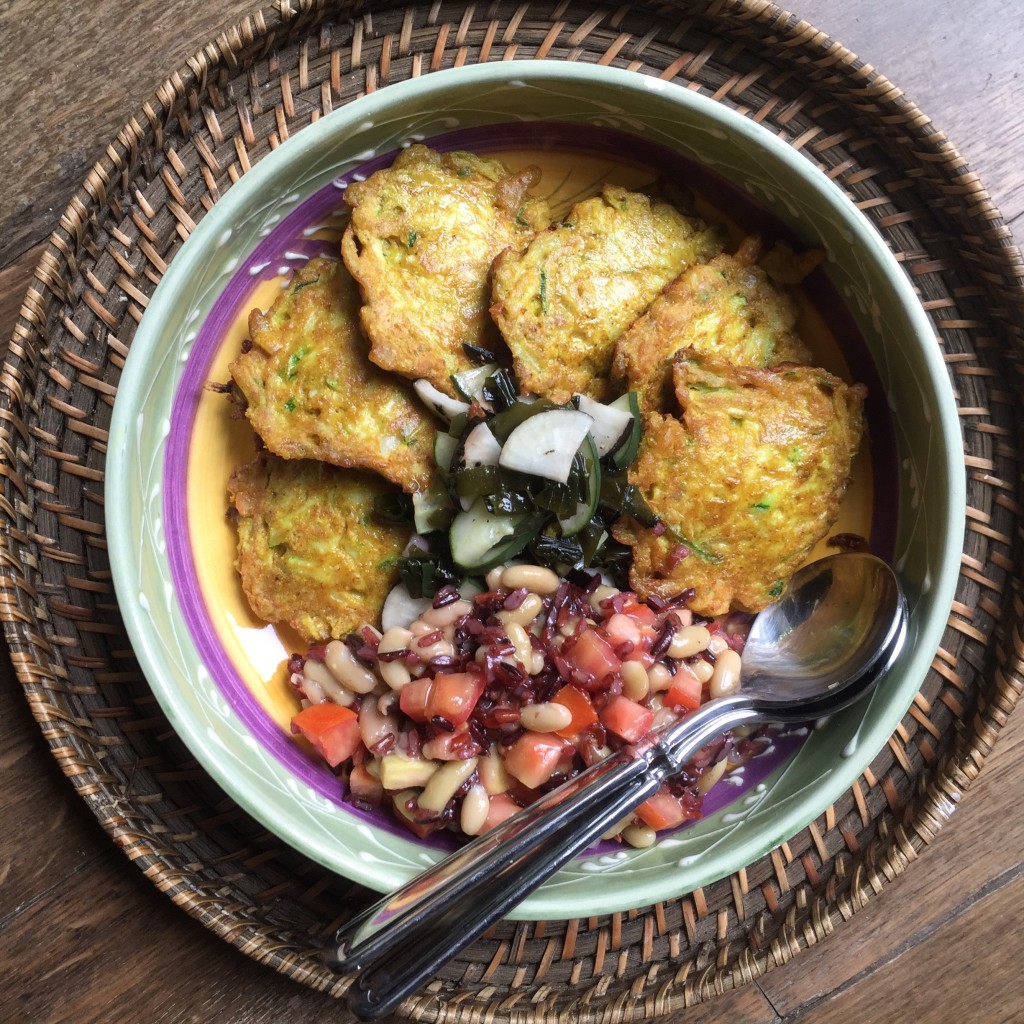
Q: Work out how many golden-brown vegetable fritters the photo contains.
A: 6